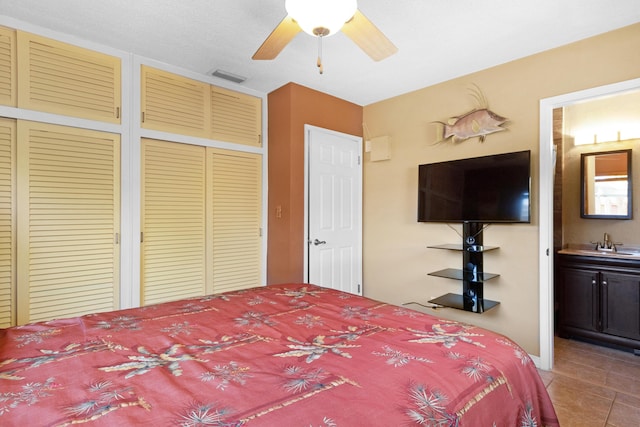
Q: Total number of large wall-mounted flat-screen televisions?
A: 1